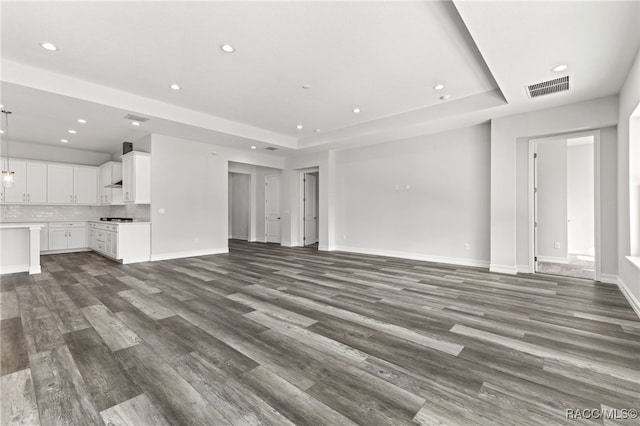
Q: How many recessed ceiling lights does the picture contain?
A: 14